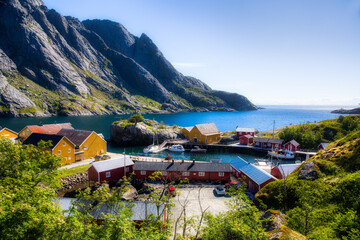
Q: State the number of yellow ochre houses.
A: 6